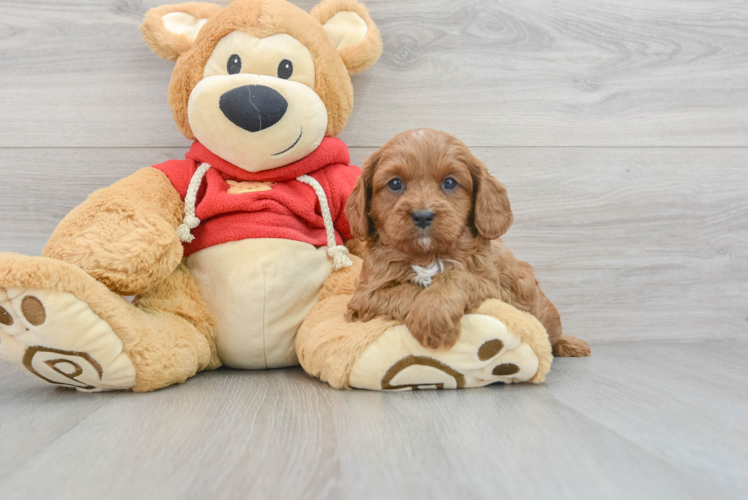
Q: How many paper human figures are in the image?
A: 0